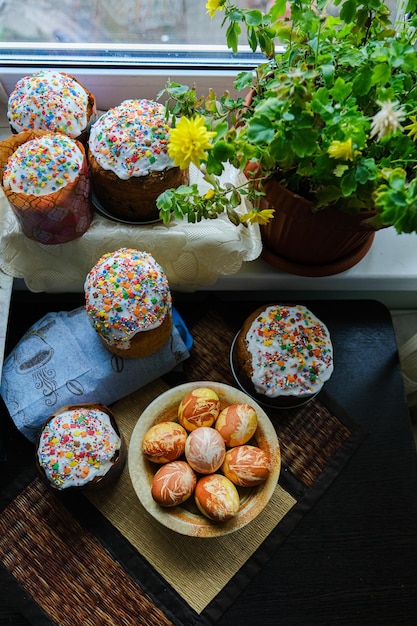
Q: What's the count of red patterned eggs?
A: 7